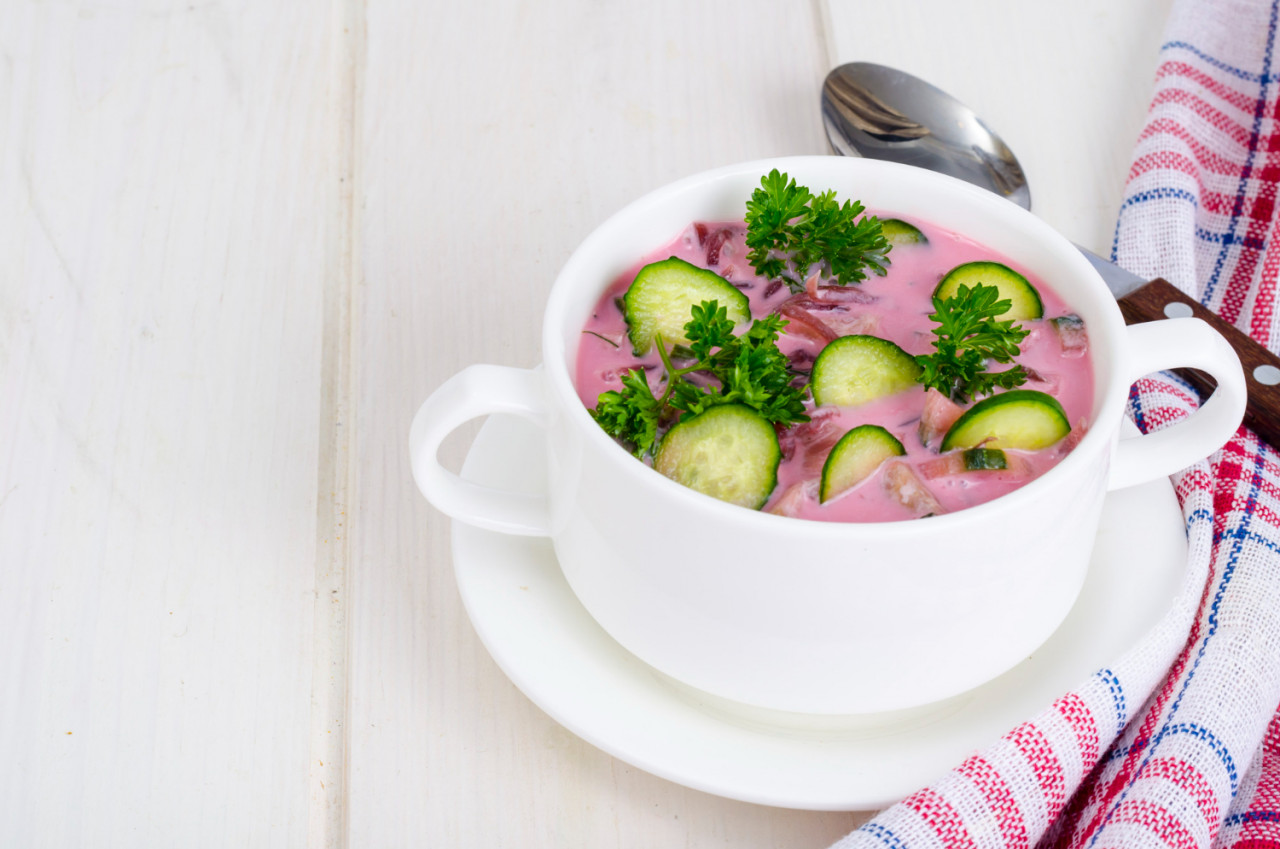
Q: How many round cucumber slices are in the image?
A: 7